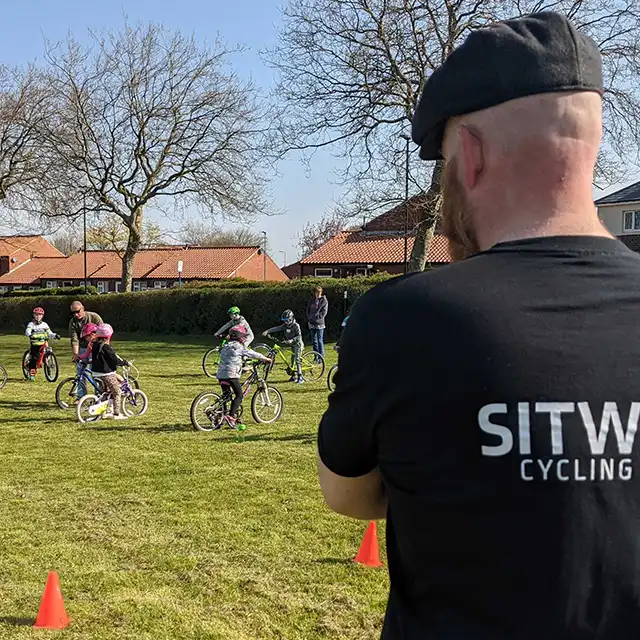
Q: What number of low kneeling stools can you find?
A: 0